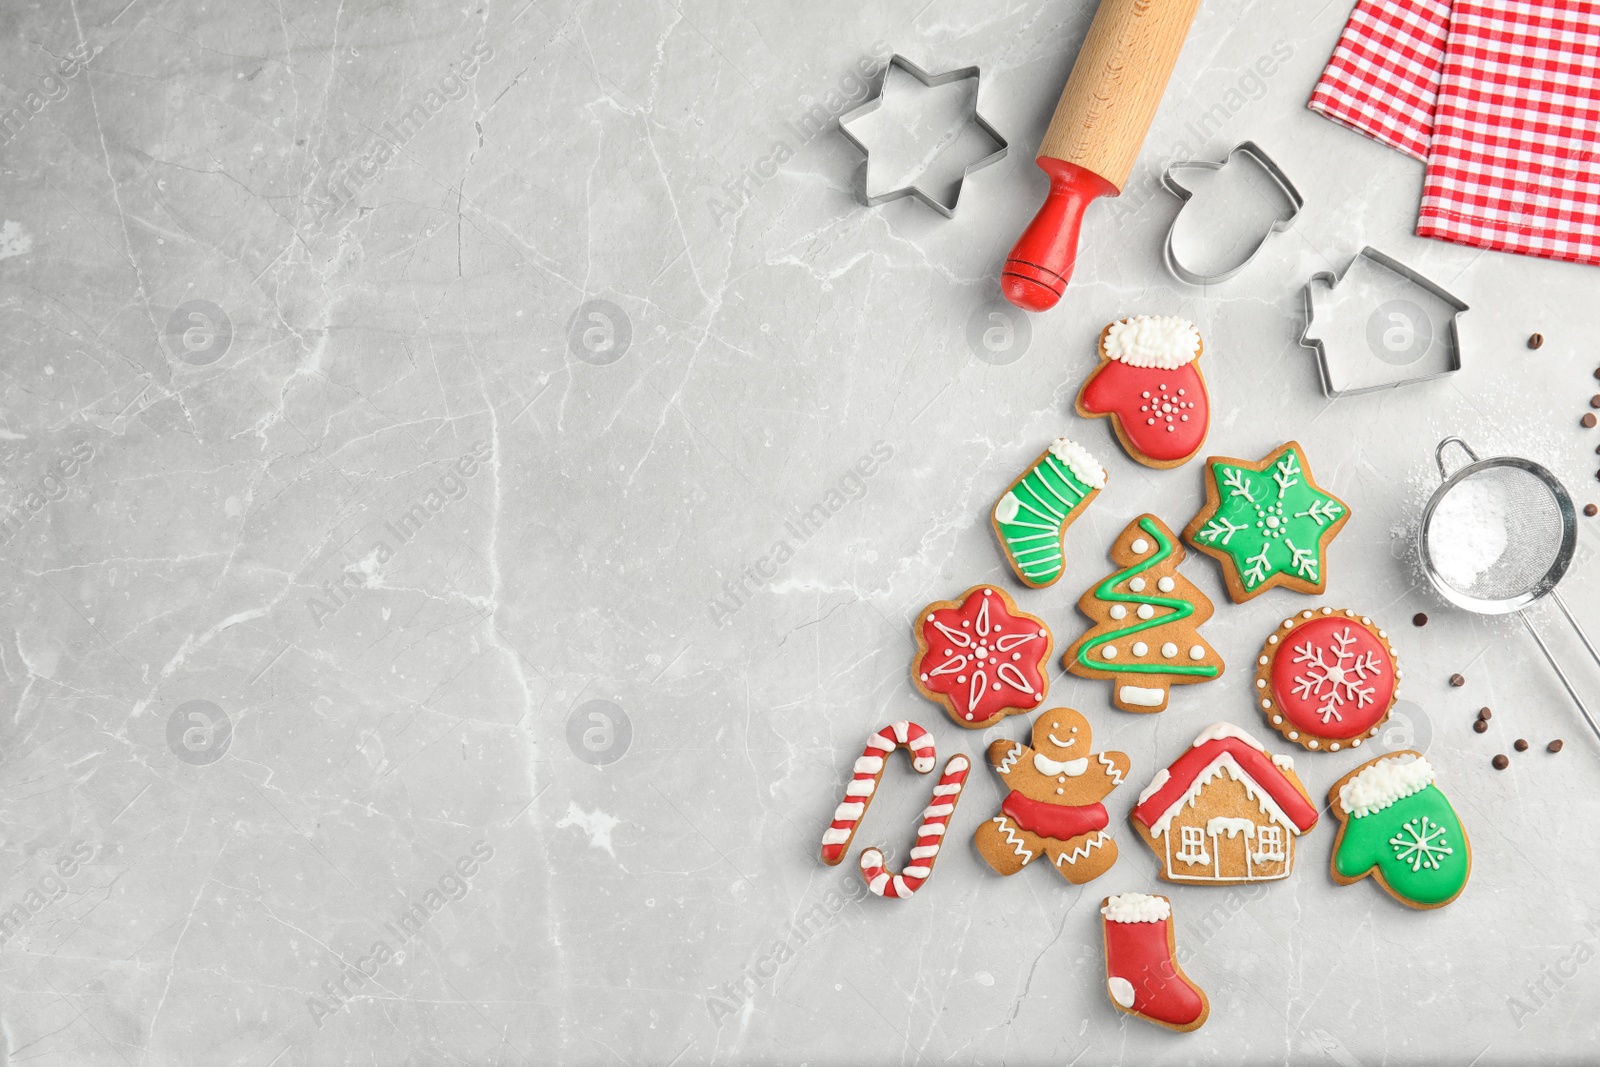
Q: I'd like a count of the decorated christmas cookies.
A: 12